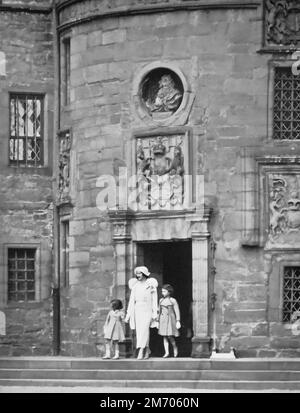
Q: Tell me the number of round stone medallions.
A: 1